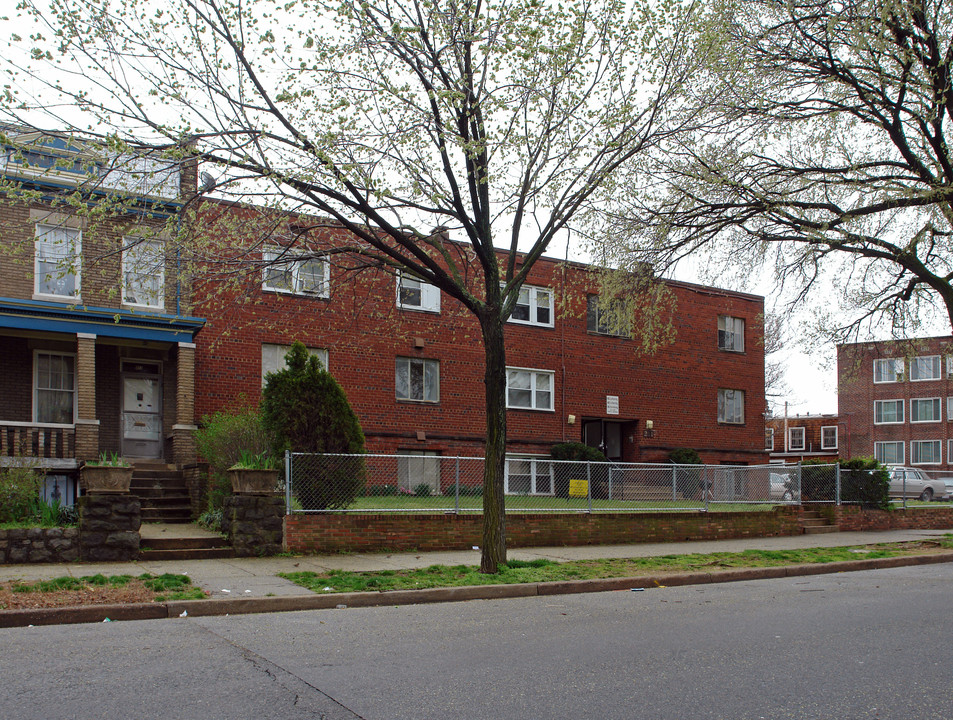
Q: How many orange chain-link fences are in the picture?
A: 0